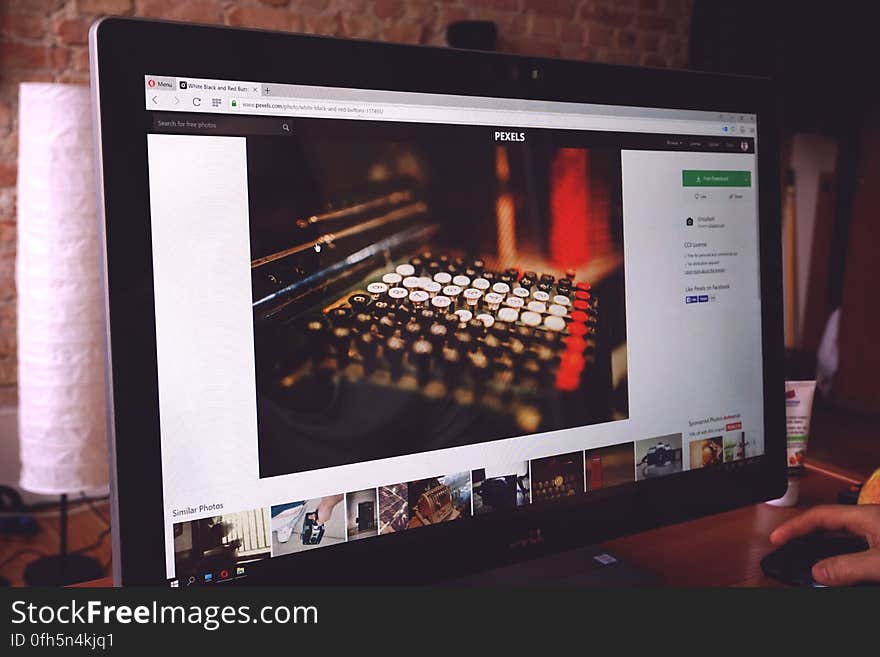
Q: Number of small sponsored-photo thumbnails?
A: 2